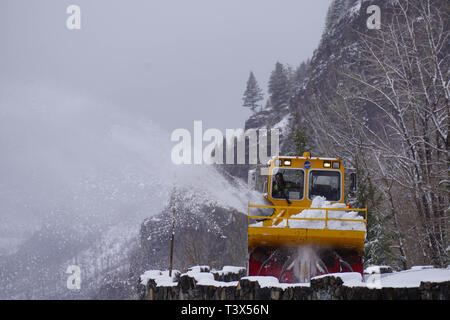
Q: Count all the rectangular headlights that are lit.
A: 2